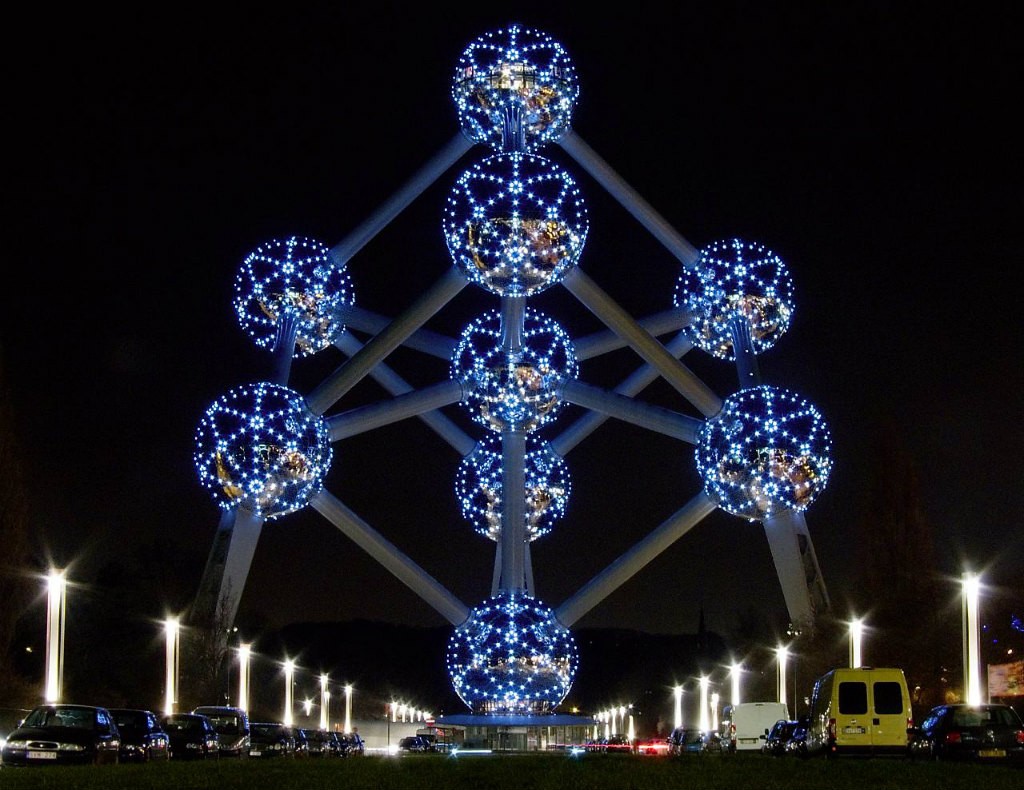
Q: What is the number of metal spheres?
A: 9